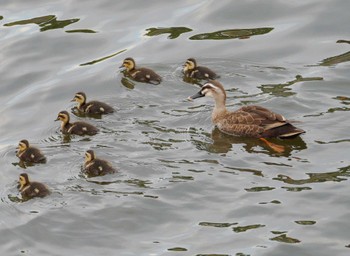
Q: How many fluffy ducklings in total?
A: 7